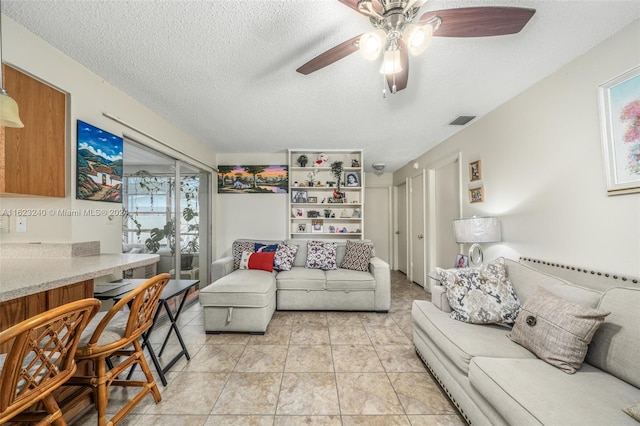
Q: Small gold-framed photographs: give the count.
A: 2